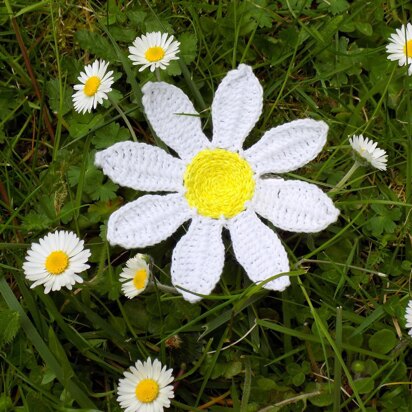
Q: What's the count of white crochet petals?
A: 8